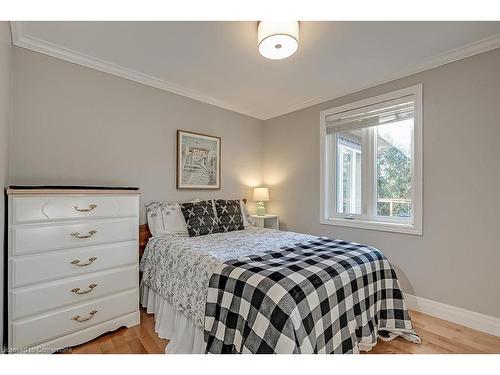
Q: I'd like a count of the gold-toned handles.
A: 5